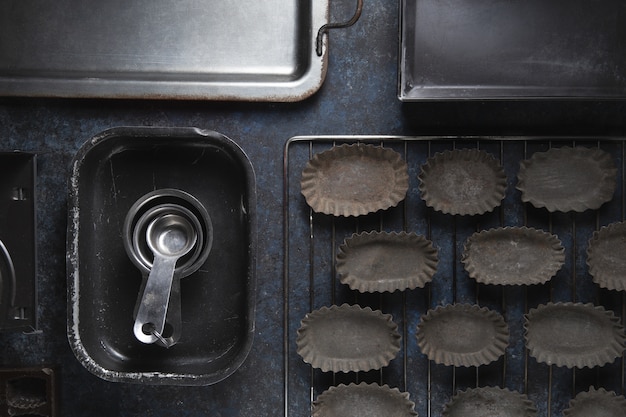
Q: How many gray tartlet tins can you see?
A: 12